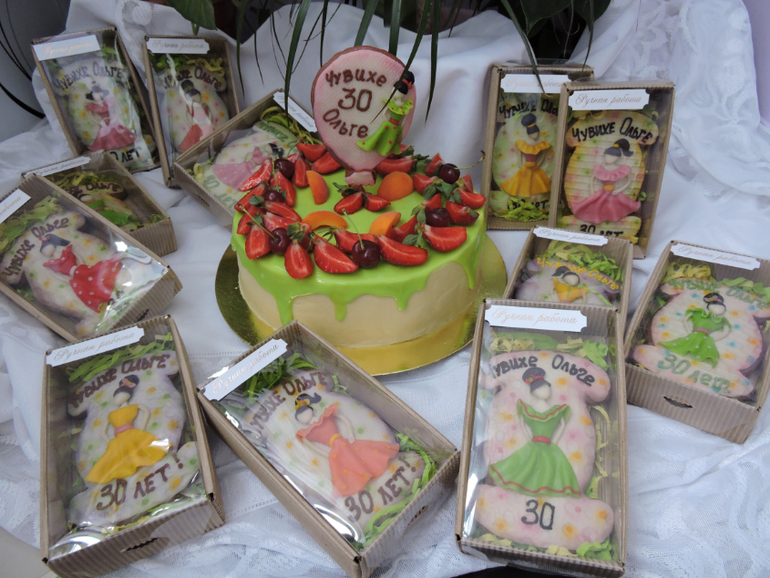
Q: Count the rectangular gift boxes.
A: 12